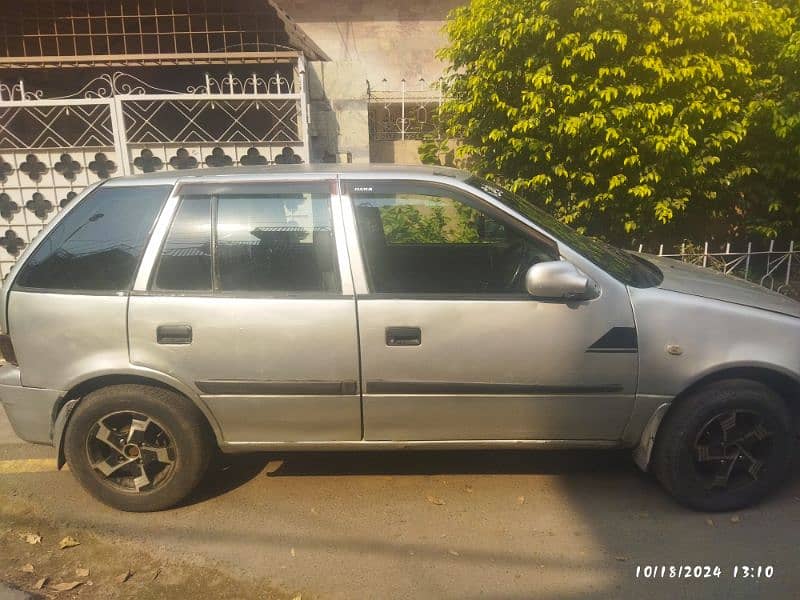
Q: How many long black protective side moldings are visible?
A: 2